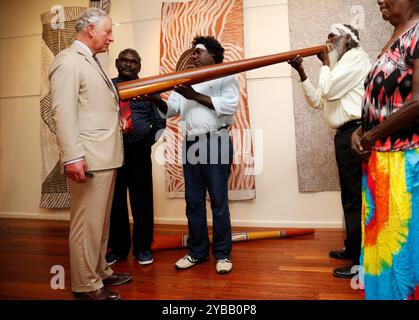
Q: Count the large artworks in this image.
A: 3